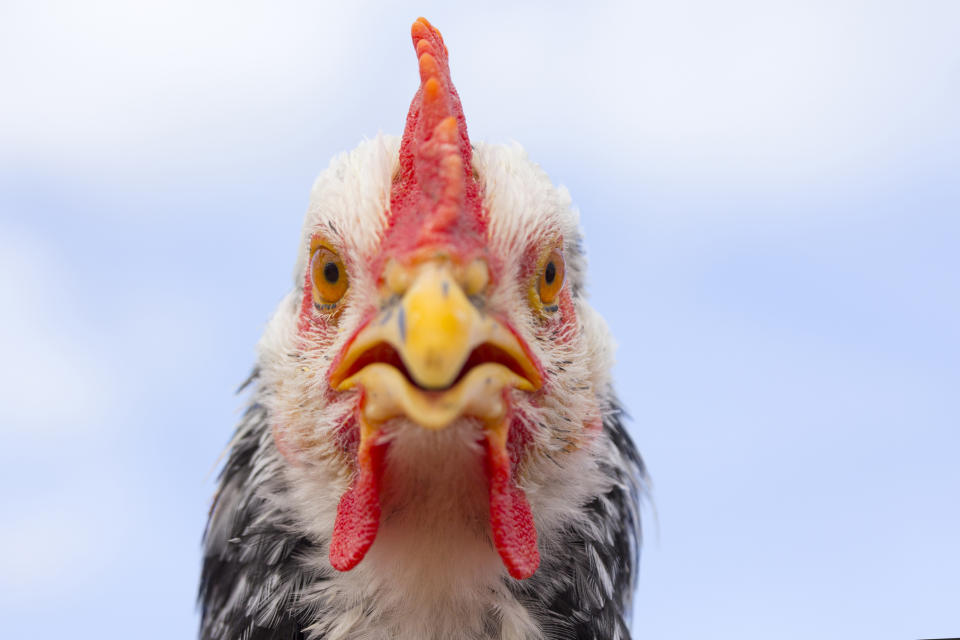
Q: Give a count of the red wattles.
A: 2